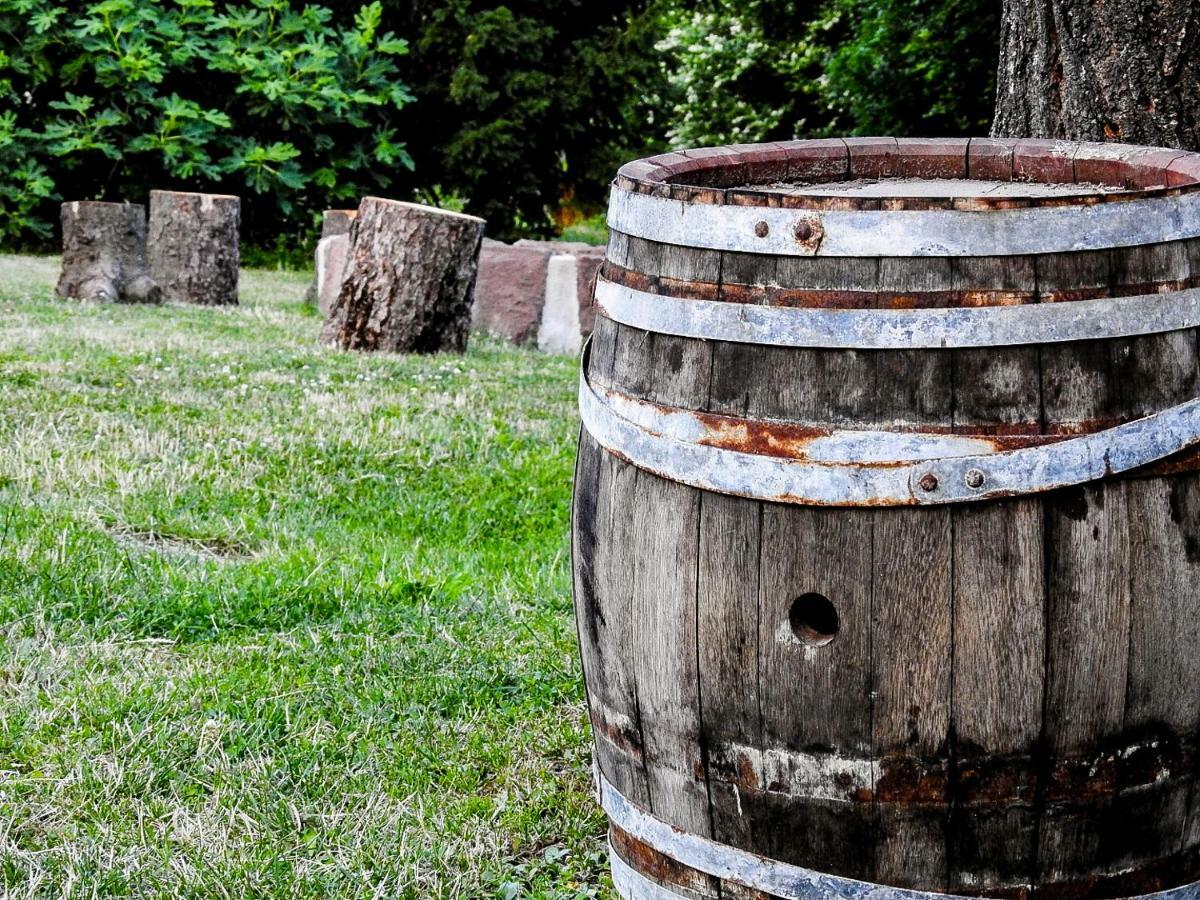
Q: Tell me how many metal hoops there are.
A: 6